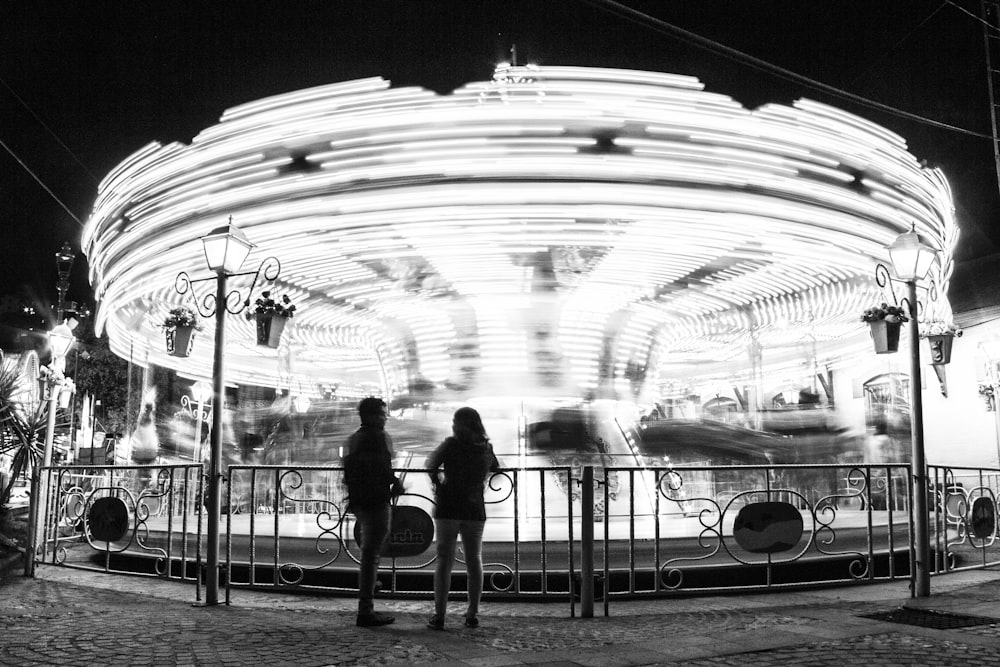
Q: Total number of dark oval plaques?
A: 4